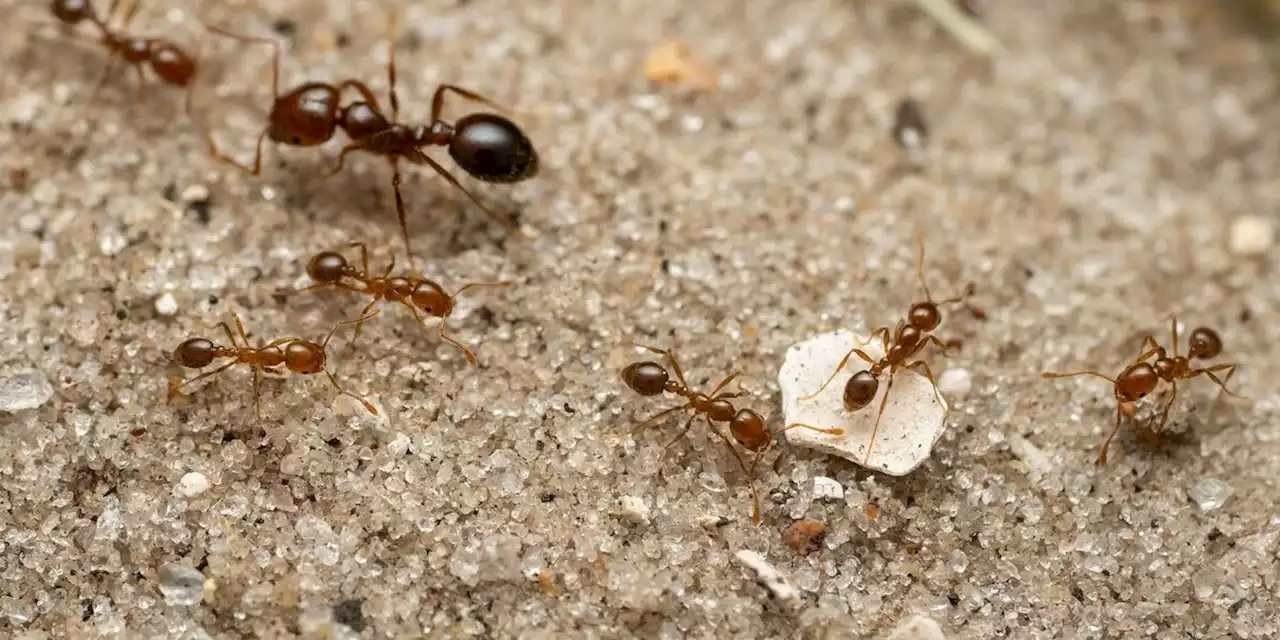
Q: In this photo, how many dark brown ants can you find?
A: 1